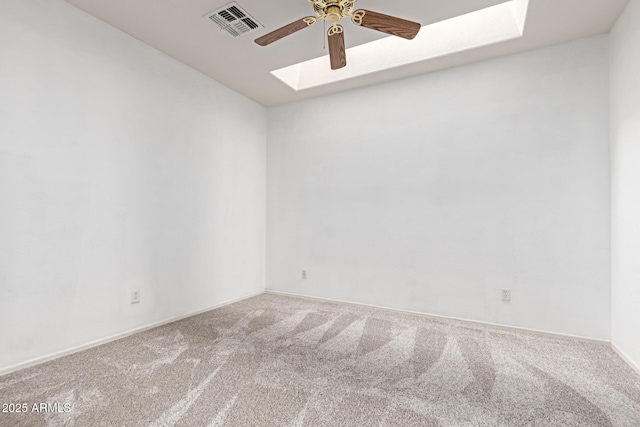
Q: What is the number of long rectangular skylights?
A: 1